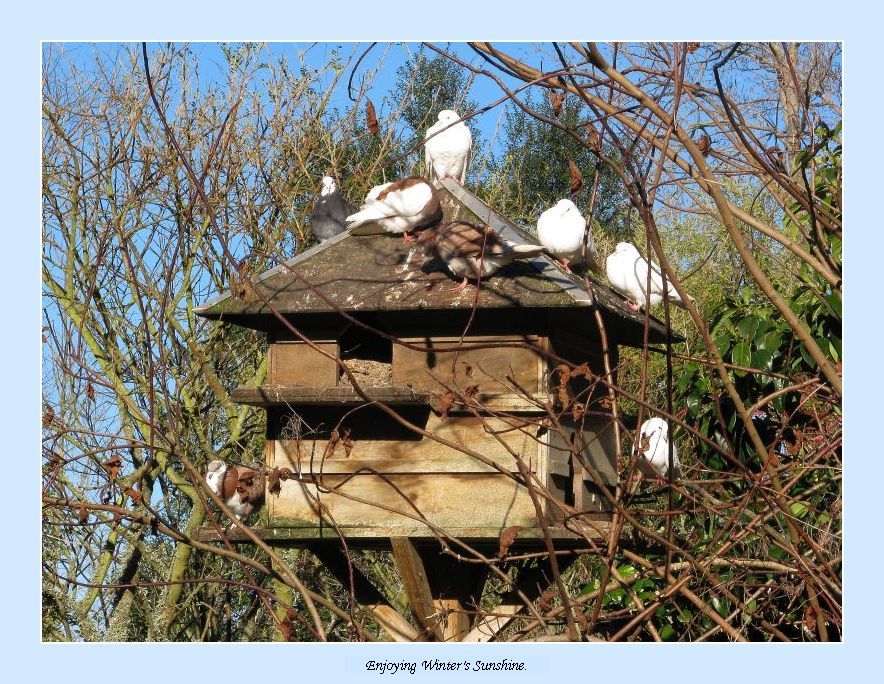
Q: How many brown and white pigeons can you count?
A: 3